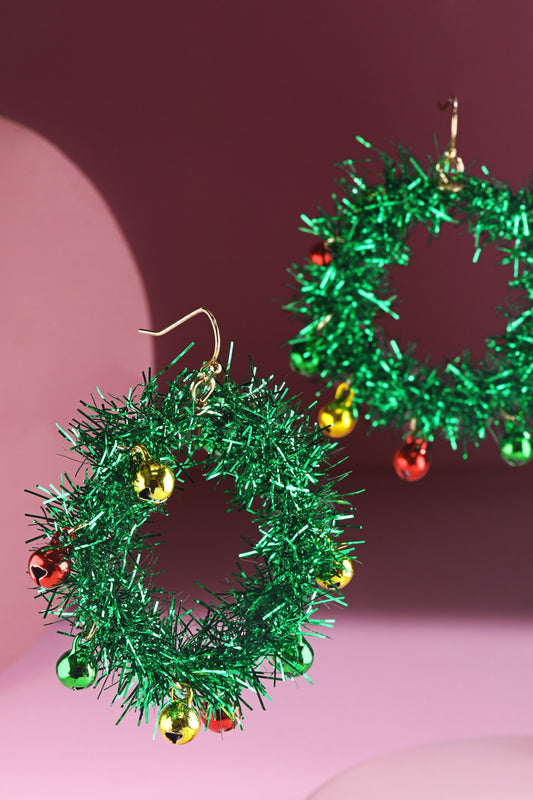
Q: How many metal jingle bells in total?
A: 12